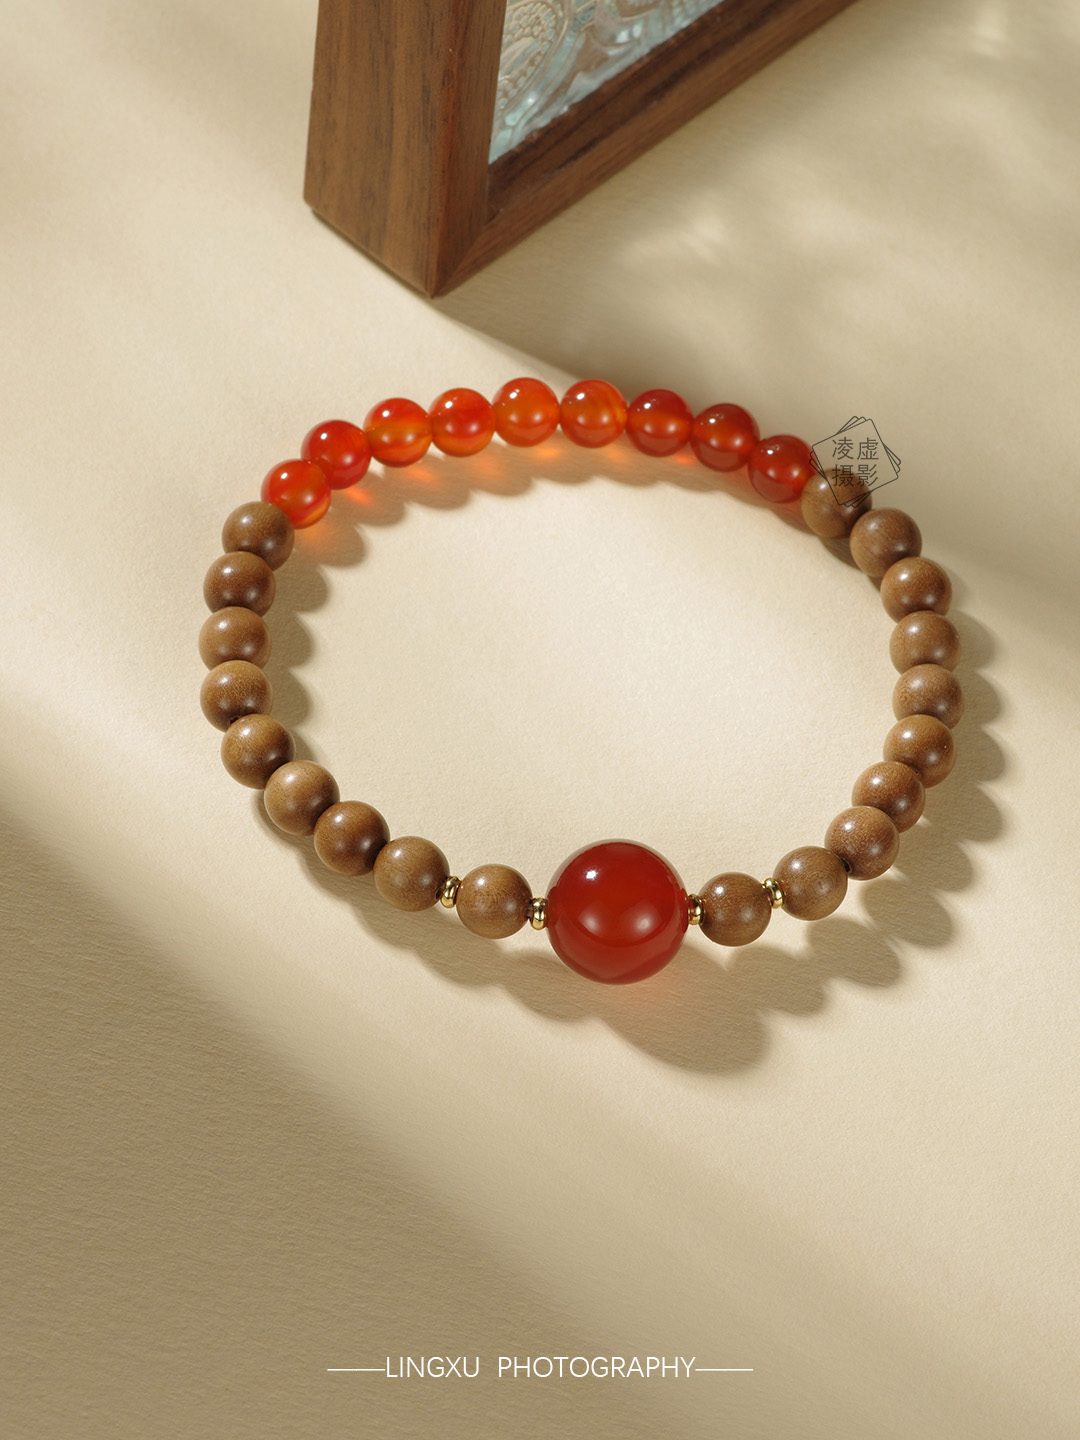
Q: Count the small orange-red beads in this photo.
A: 9